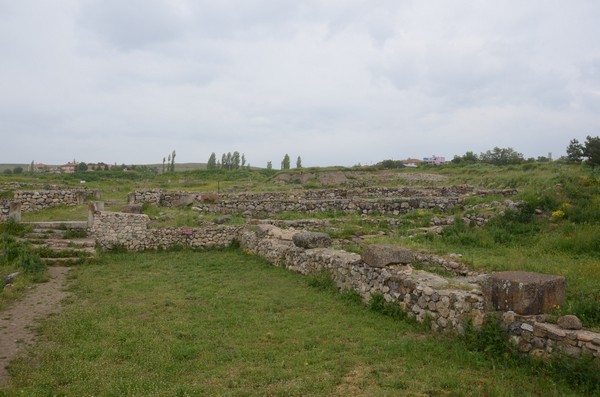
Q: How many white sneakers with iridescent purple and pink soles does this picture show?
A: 0